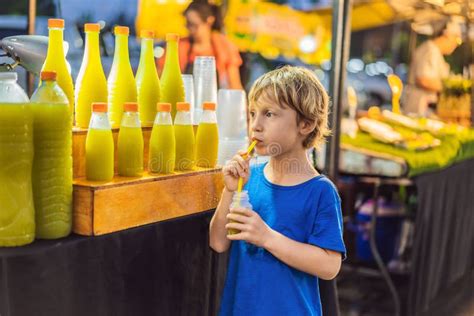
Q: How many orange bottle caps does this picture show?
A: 11